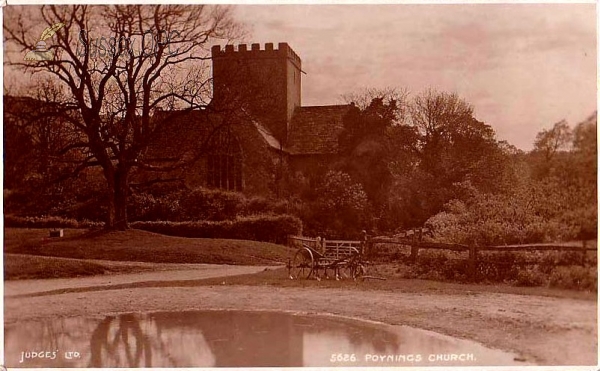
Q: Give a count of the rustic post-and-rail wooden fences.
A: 1